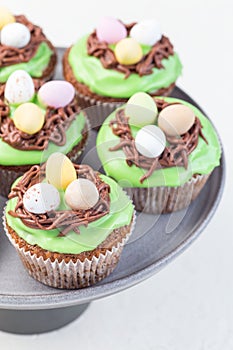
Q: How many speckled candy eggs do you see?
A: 2